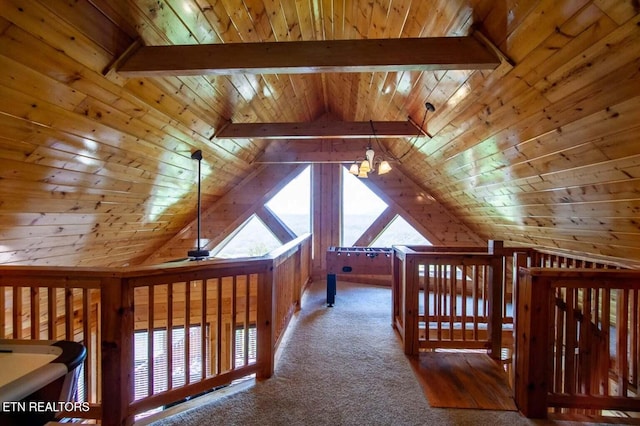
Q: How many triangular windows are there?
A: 4